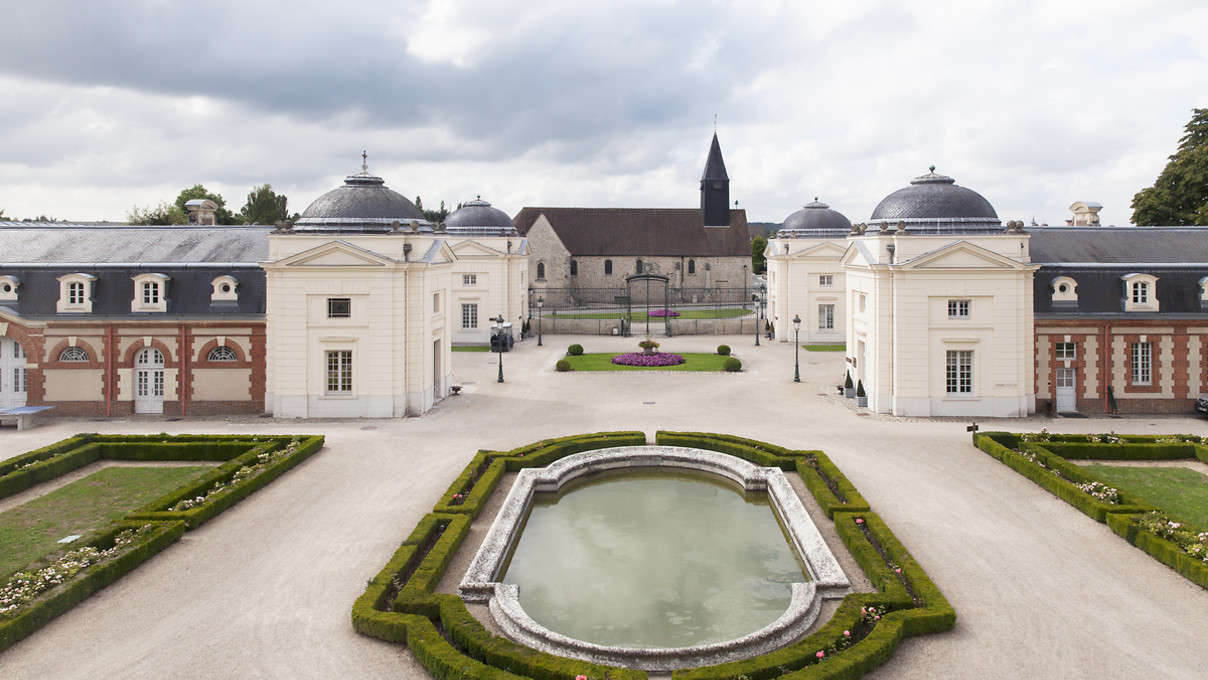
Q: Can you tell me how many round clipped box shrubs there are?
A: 4